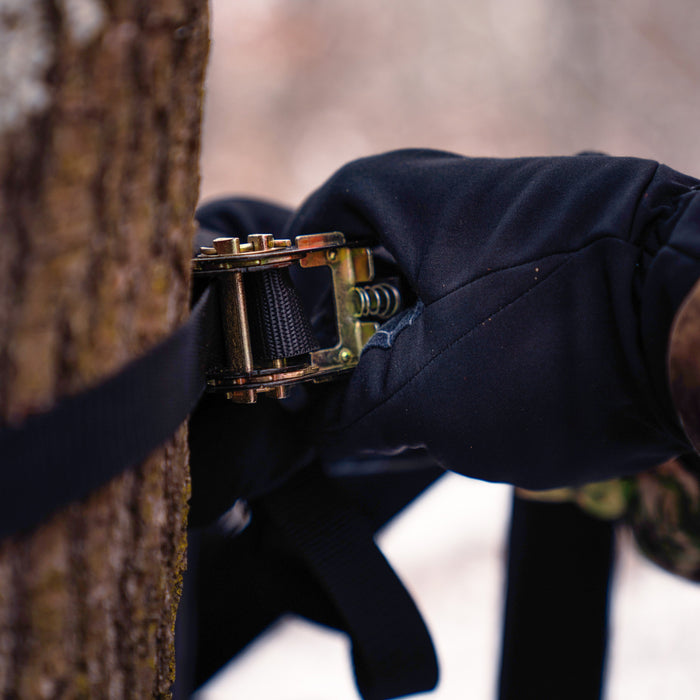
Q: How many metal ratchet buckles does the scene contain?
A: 1